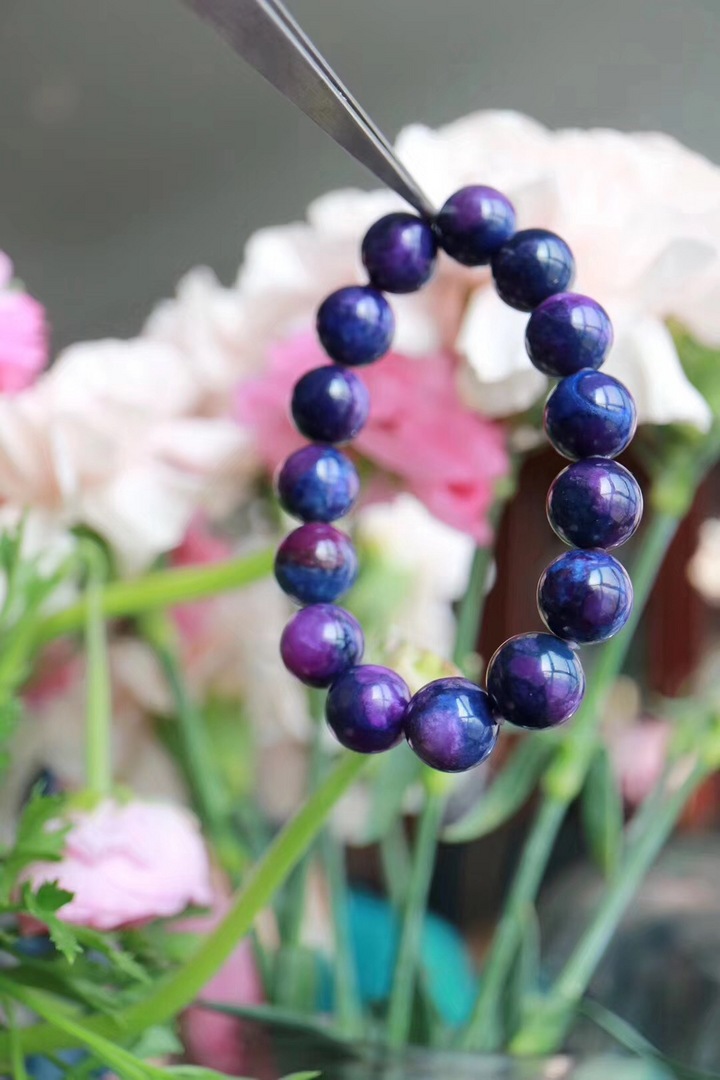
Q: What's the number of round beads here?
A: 15